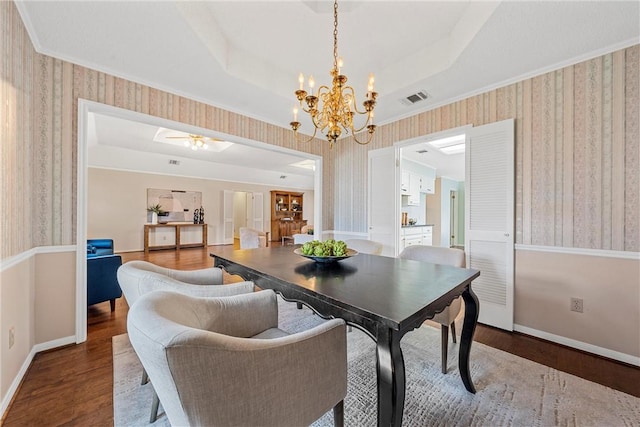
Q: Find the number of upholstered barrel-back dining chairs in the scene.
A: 4